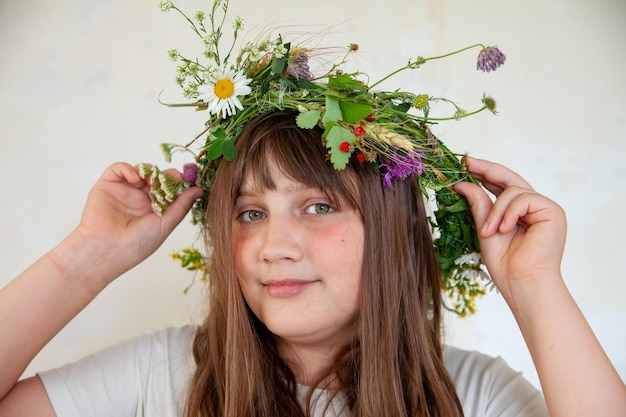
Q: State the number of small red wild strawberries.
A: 4